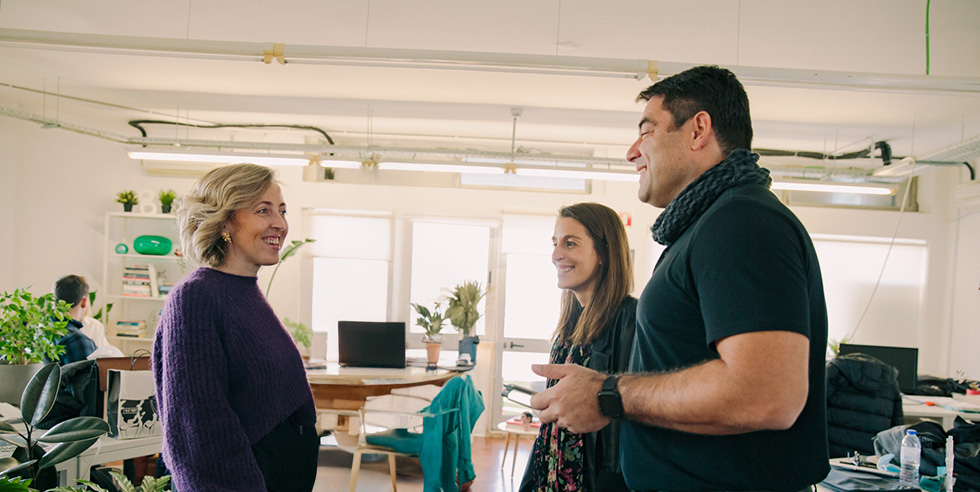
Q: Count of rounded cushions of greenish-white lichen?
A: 0